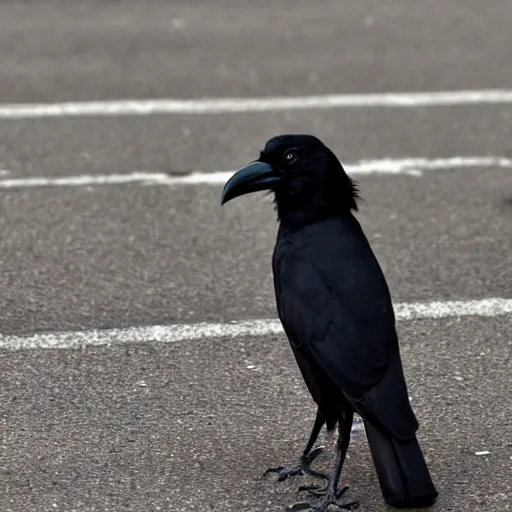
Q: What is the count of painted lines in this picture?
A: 3